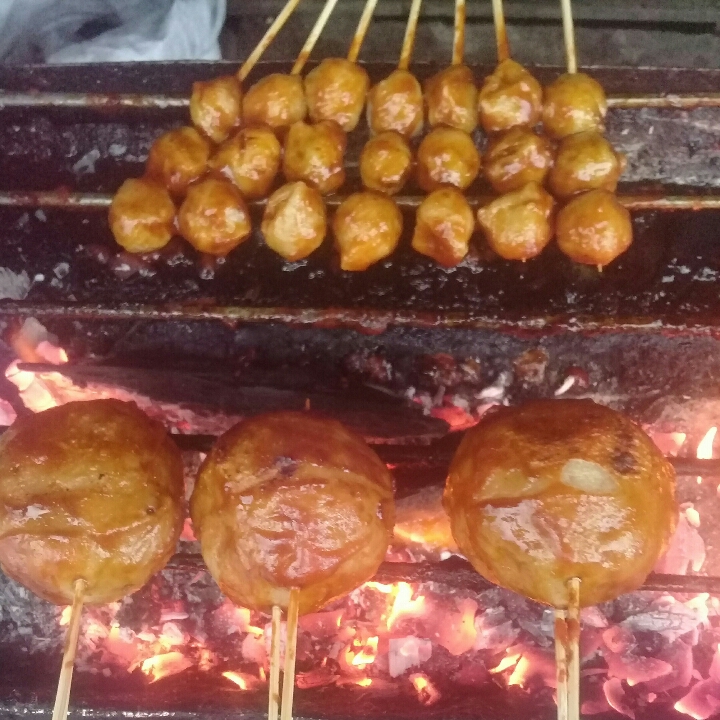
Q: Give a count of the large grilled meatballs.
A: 3